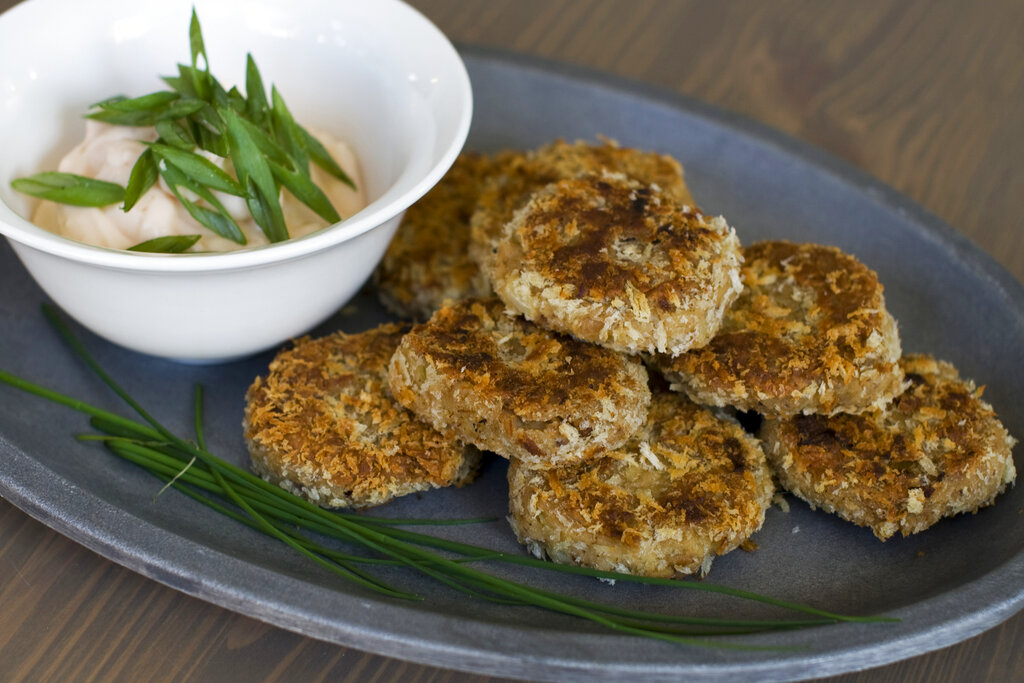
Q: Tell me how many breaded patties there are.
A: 8